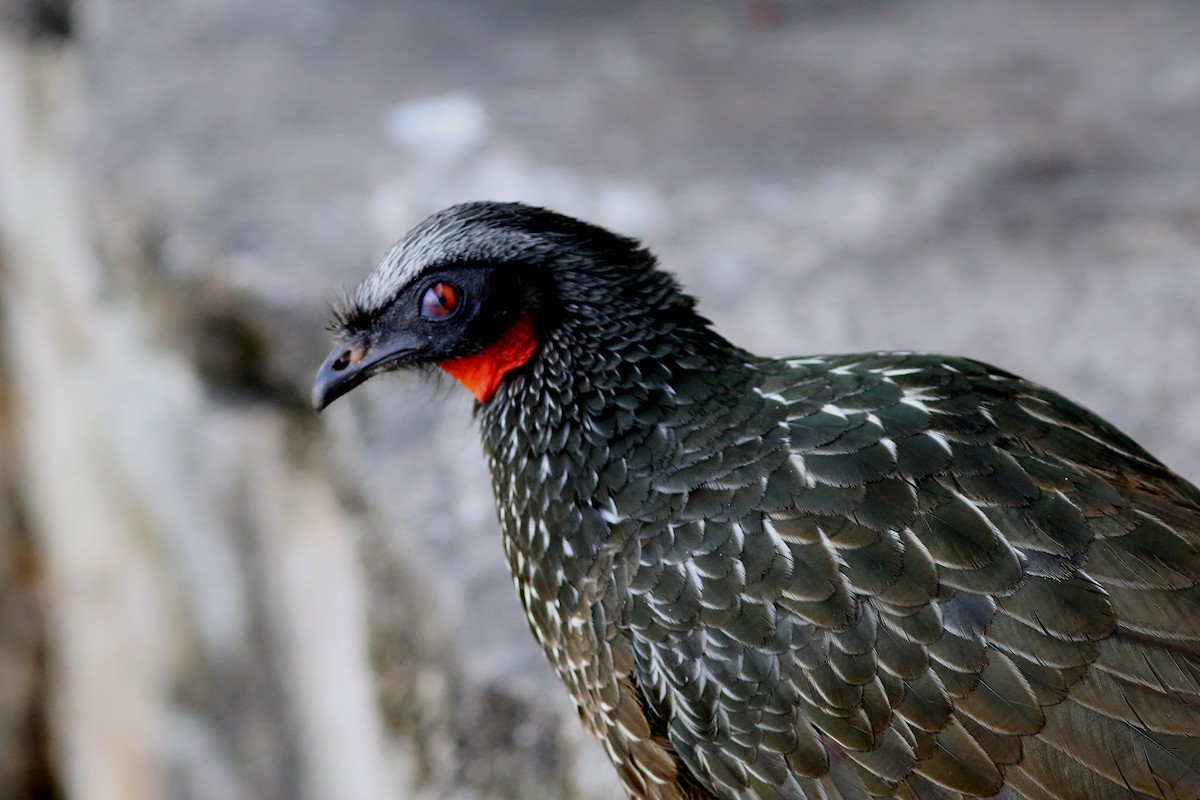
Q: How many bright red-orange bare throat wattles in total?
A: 1